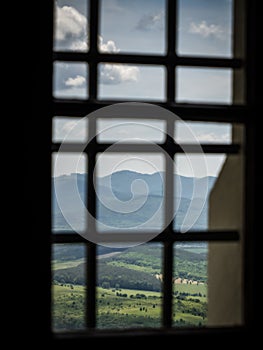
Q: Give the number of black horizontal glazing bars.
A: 4